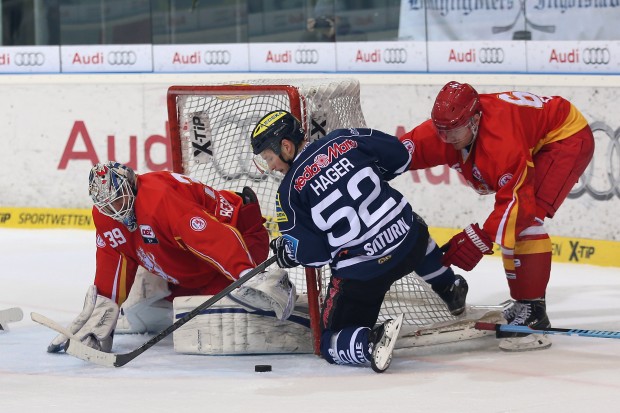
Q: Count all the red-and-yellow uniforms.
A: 2